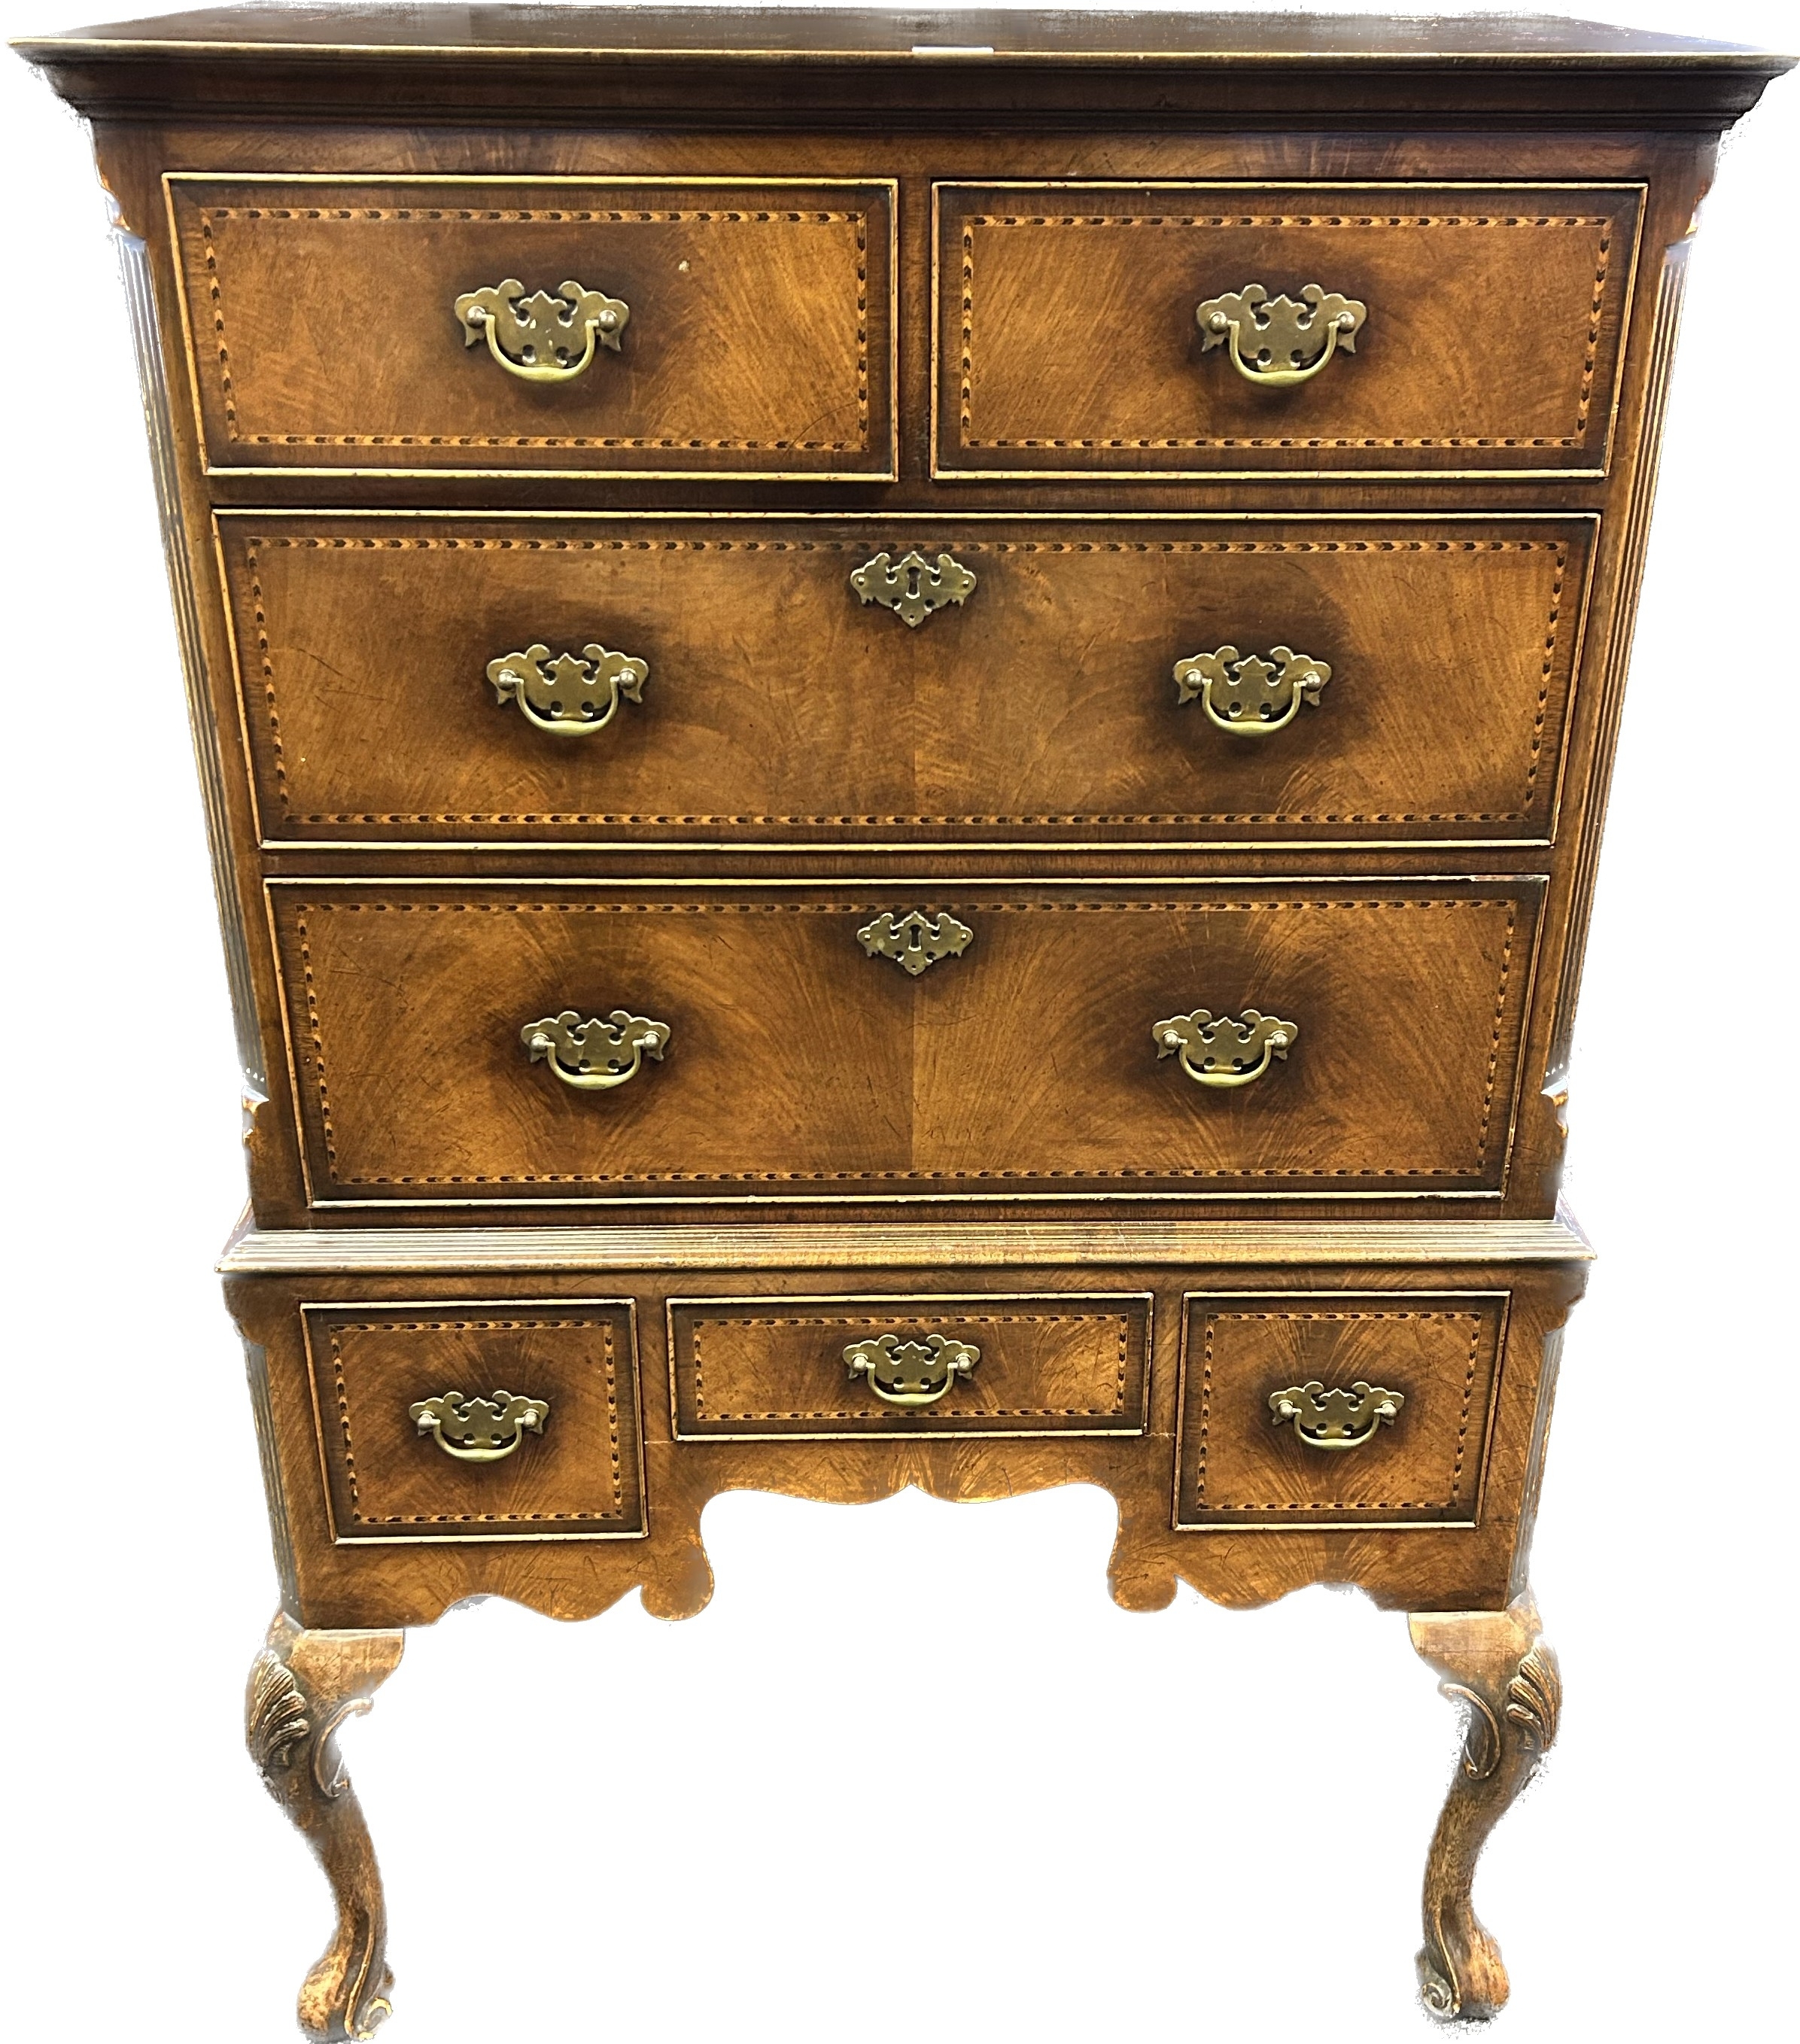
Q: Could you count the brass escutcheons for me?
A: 2